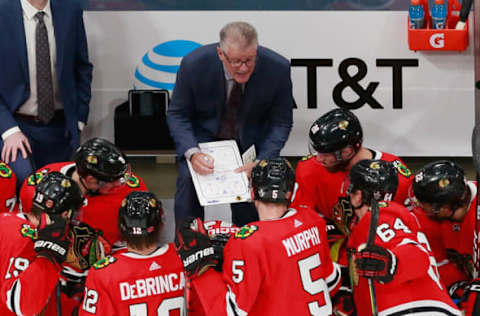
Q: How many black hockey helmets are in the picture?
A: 7